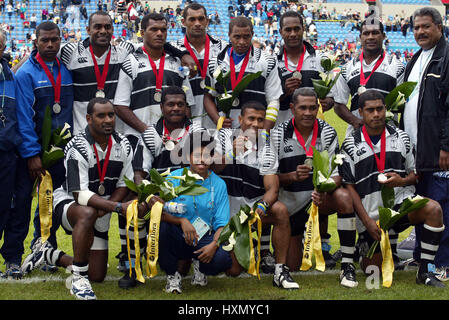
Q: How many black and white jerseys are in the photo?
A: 11